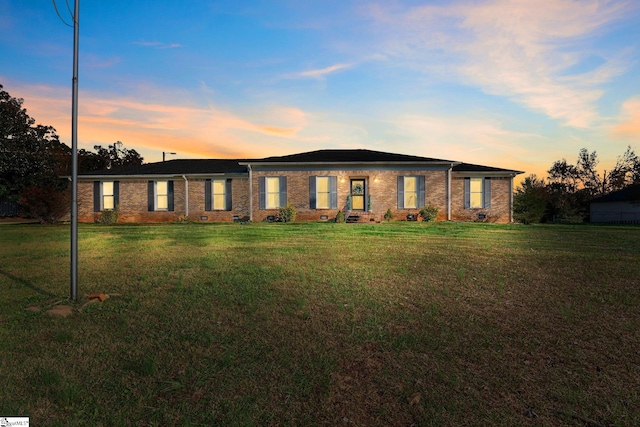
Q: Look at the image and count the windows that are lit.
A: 7